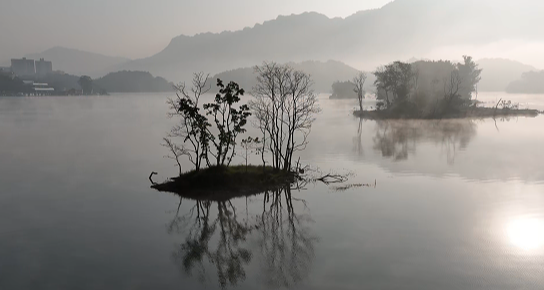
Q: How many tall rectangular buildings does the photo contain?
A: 2